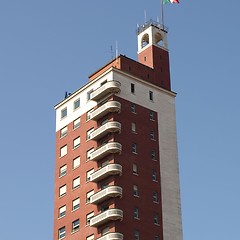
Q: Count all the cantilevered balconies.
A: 8